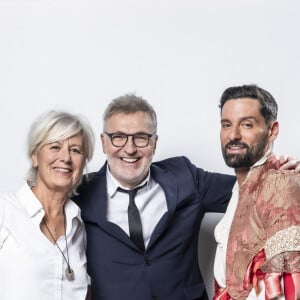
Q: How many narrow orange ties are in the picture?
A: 0